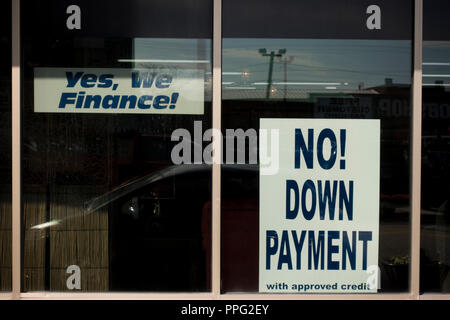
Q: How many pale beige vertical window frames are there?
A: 3